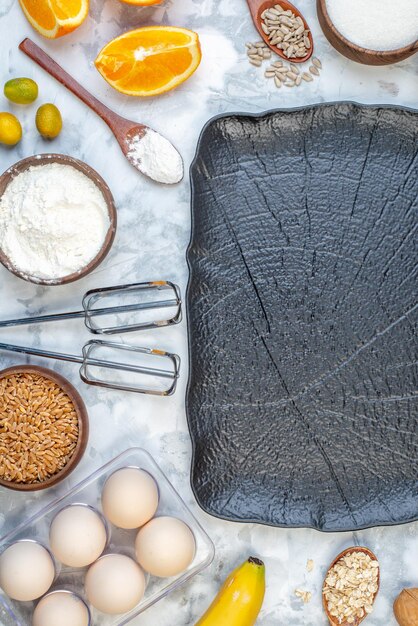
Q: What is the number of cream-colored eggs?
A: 6